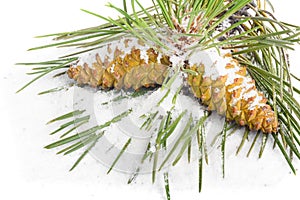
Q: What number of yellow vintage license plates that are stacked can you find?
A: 0